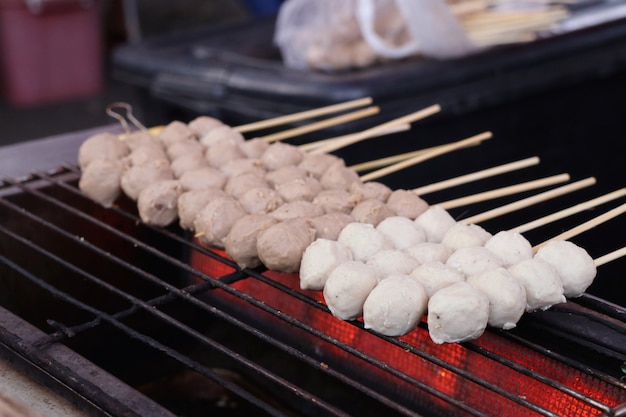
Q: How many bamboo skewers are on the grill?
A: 12